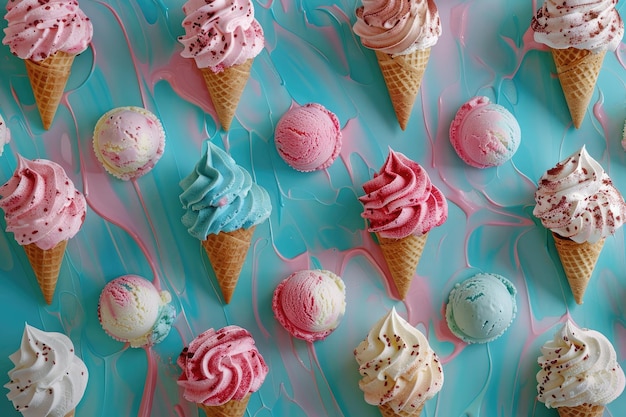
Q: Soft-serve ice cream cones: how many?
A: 12